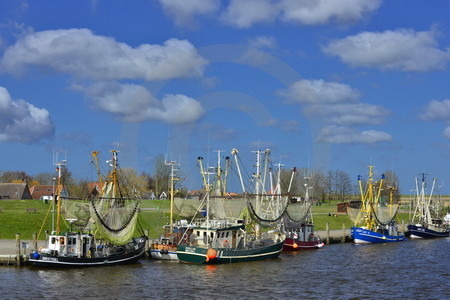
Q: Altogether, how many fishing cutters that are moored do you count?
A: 6